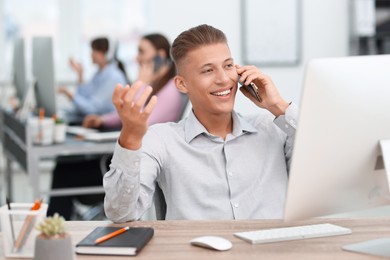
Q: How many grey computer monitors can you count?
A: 2